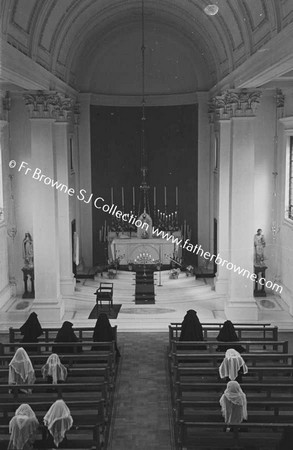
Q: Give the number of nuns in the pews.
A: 11